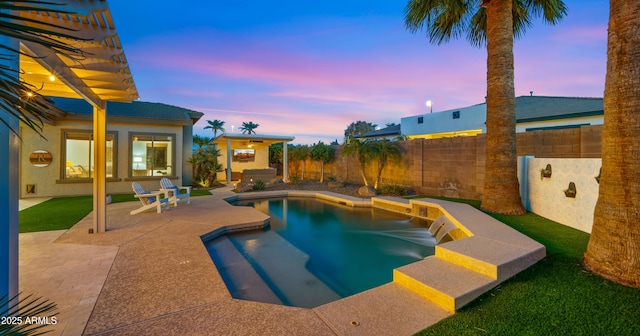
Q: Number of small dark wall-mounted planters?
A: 3